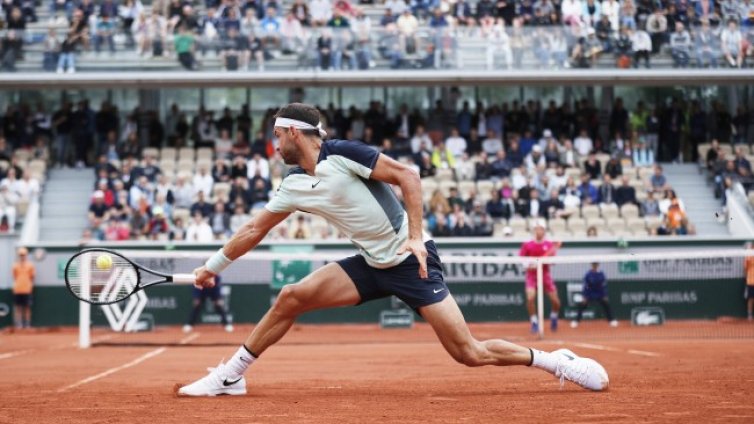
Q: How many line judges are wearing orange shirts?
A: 2